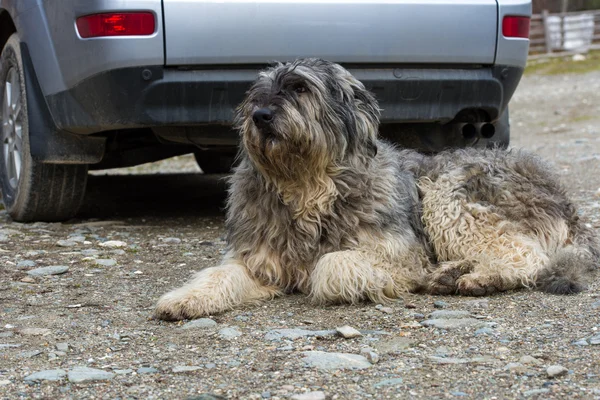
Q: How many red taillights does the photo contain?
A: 2